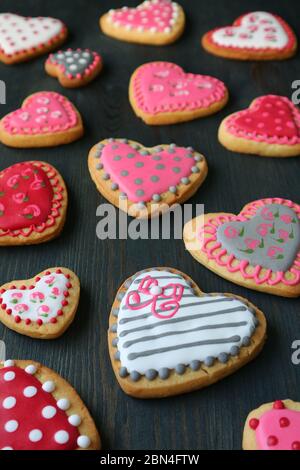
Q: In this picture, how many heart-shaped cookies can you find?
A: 14